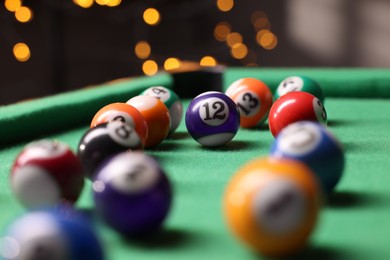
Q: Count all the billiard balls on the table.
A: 13